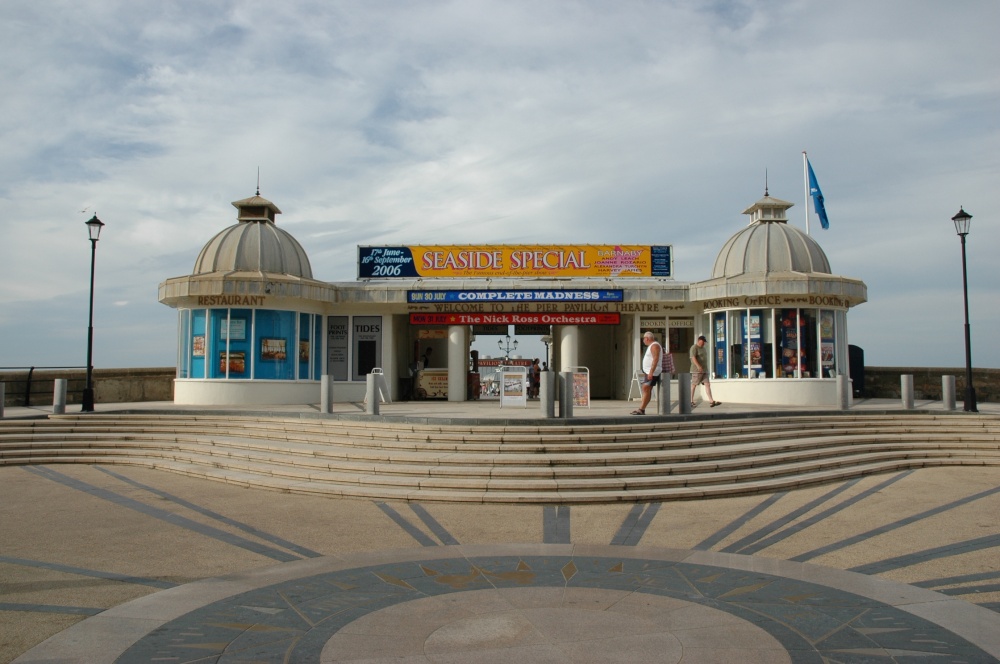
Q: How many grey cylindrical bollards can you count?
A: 11